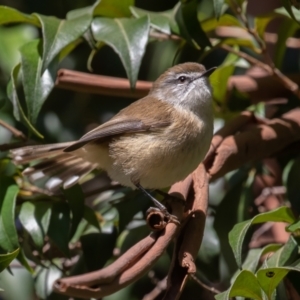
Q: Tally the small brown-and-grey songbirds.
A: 1